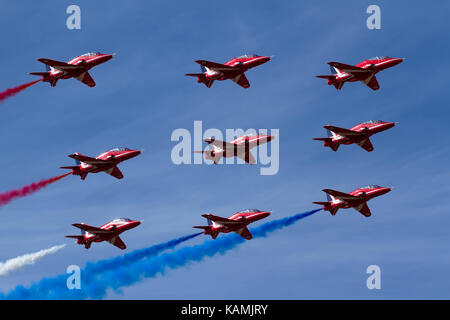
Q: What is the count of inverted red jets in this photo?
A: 0